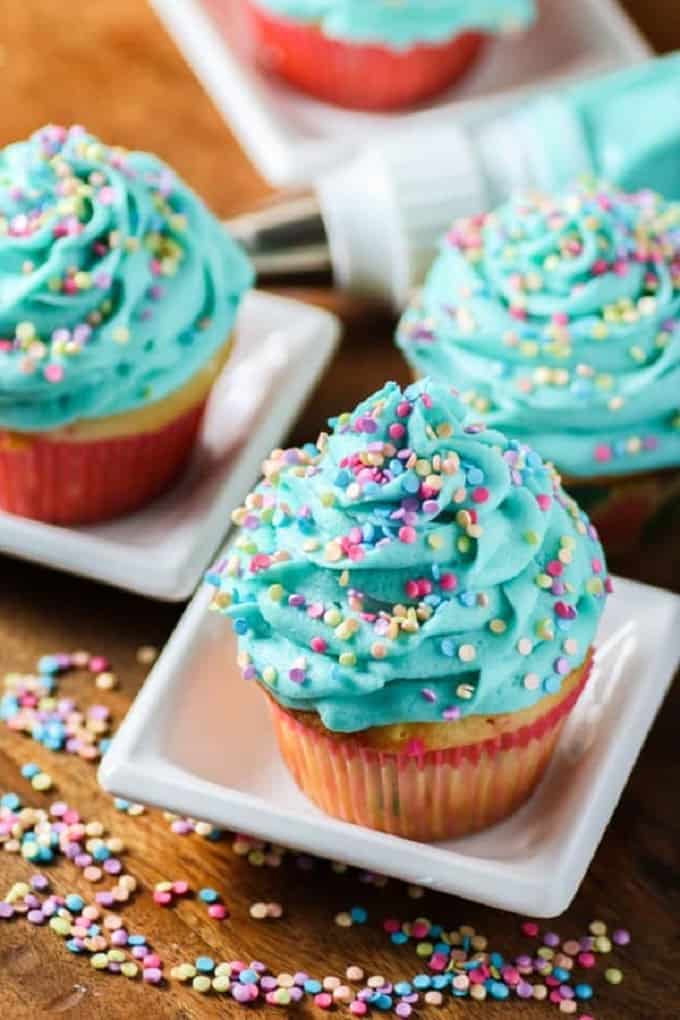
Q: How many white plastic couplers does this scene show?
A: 1